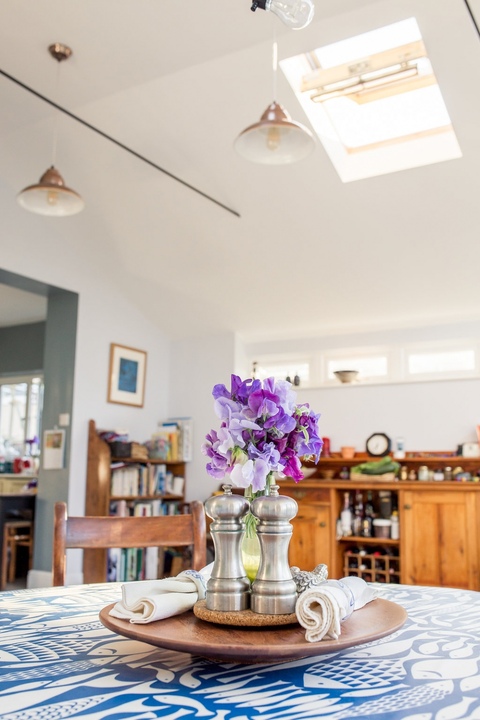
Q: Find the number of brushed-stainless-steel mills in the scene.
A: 2